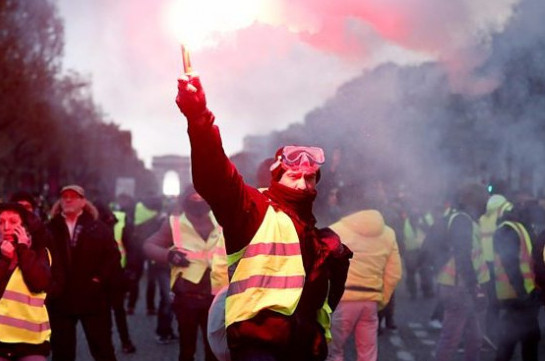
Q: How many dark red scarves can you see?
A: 1